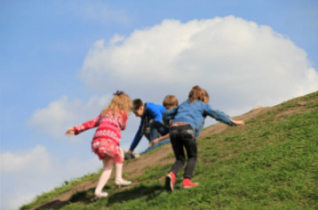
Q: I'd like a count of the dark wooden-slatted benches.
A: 0